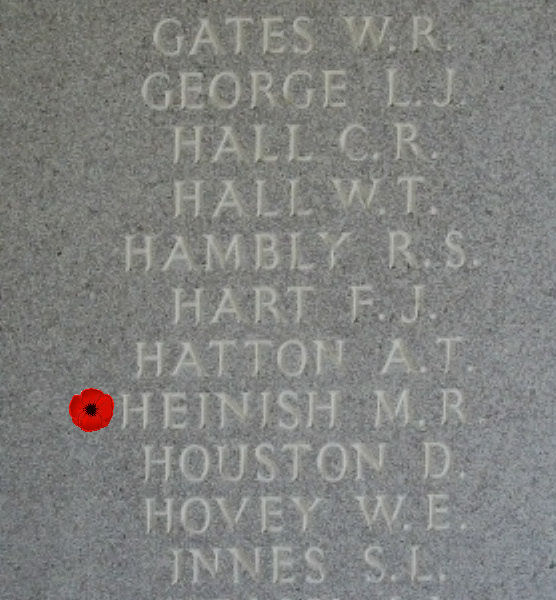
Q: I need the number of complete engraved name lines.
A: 11